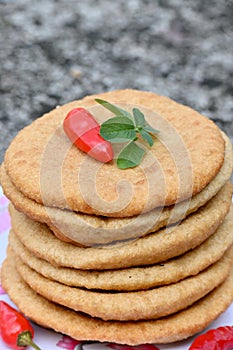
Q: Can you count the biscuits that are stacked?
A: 6